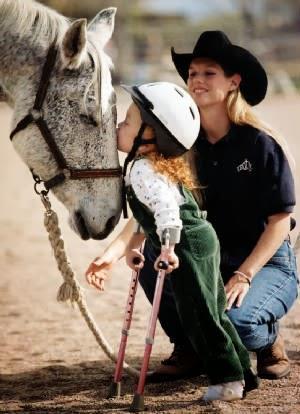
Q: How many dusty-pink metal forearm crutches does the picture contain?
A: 2